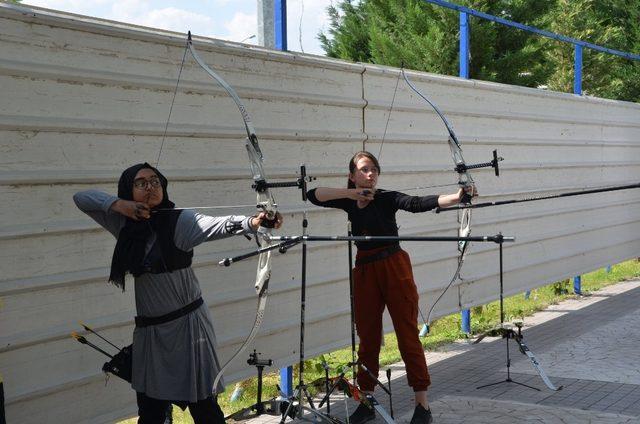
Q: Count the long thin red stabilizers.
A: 0